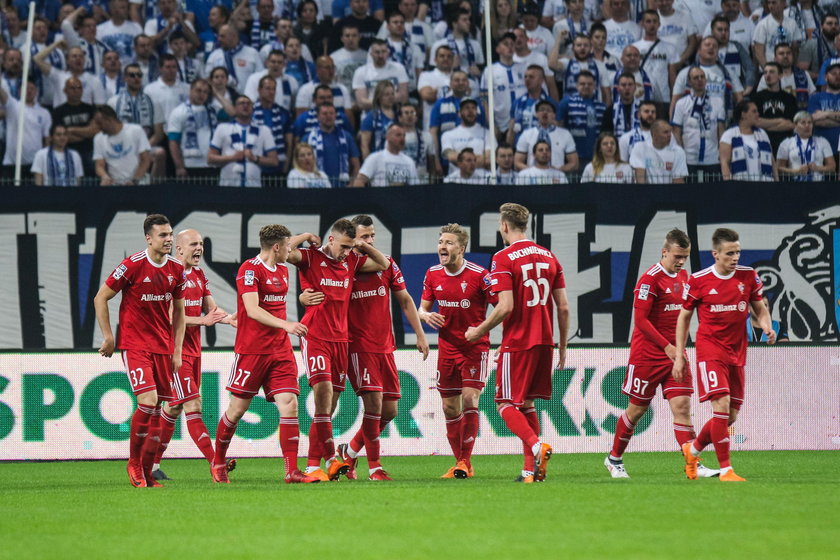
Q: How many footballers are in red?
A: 9